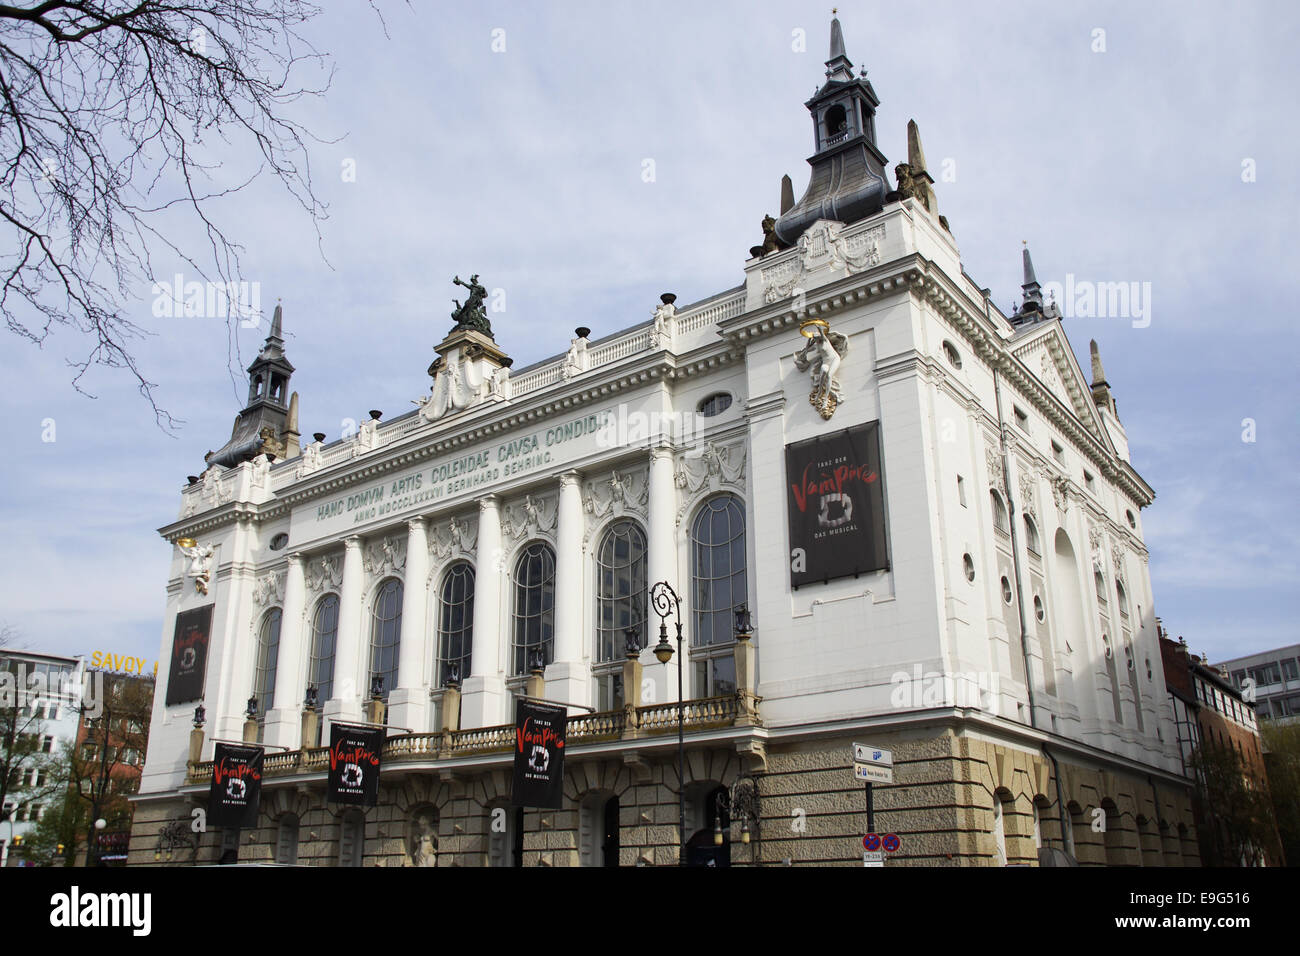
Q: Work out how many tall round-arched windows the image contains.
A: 7